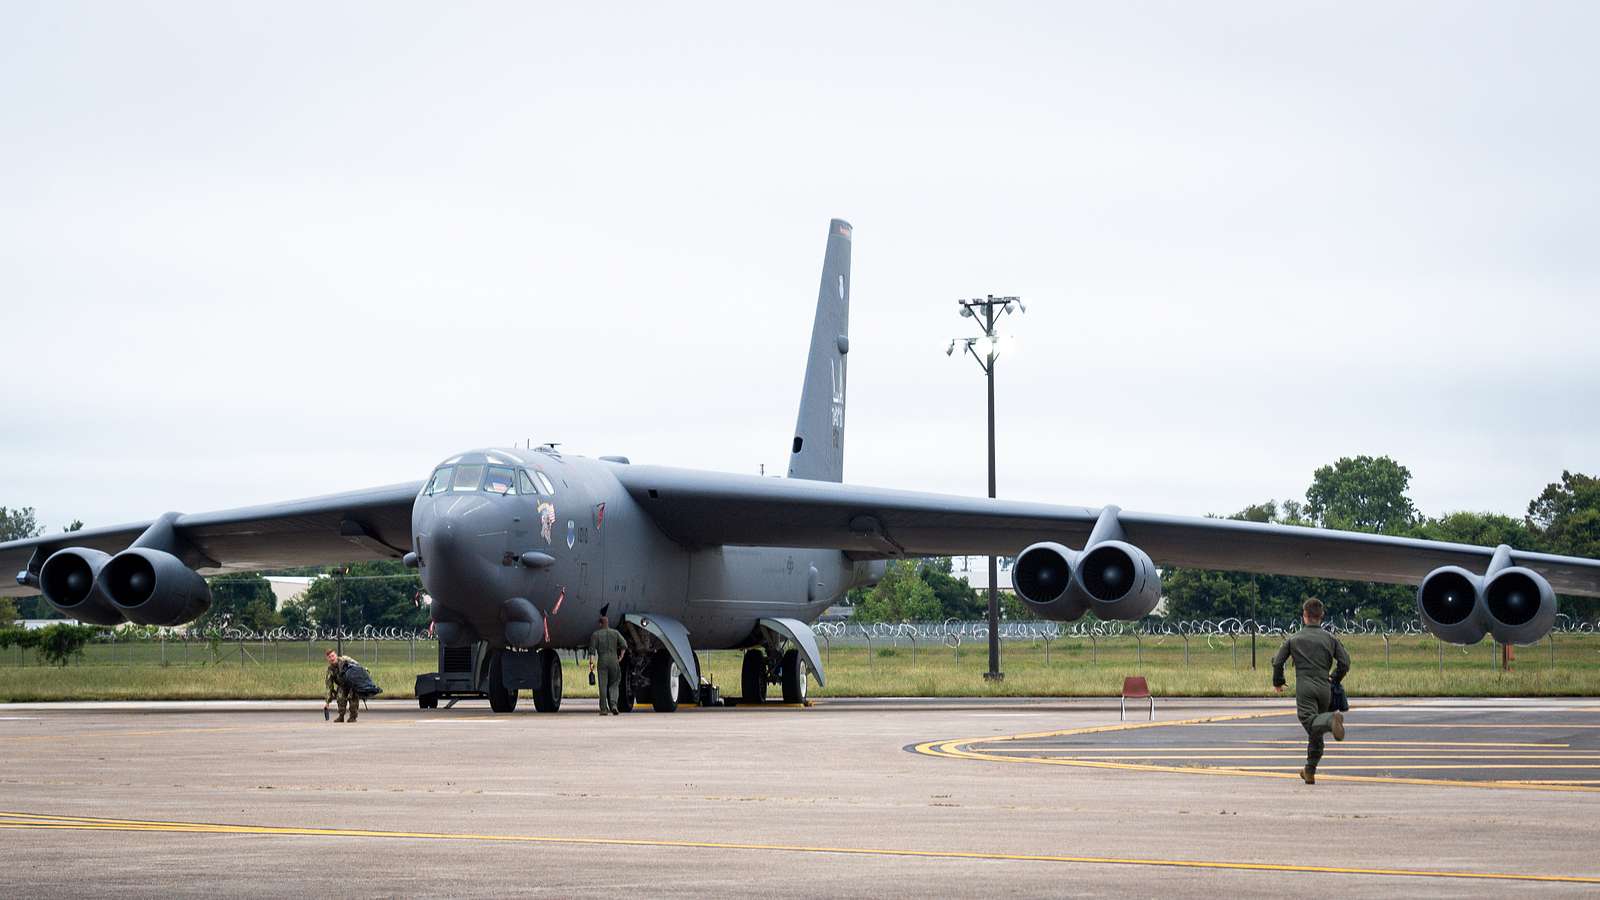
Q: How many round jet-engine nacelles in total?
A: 6